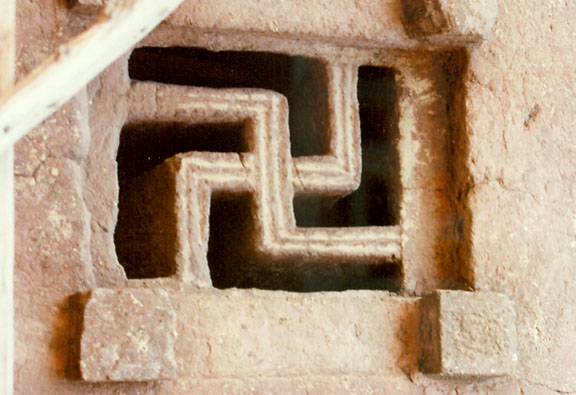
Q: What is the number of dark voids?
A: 4